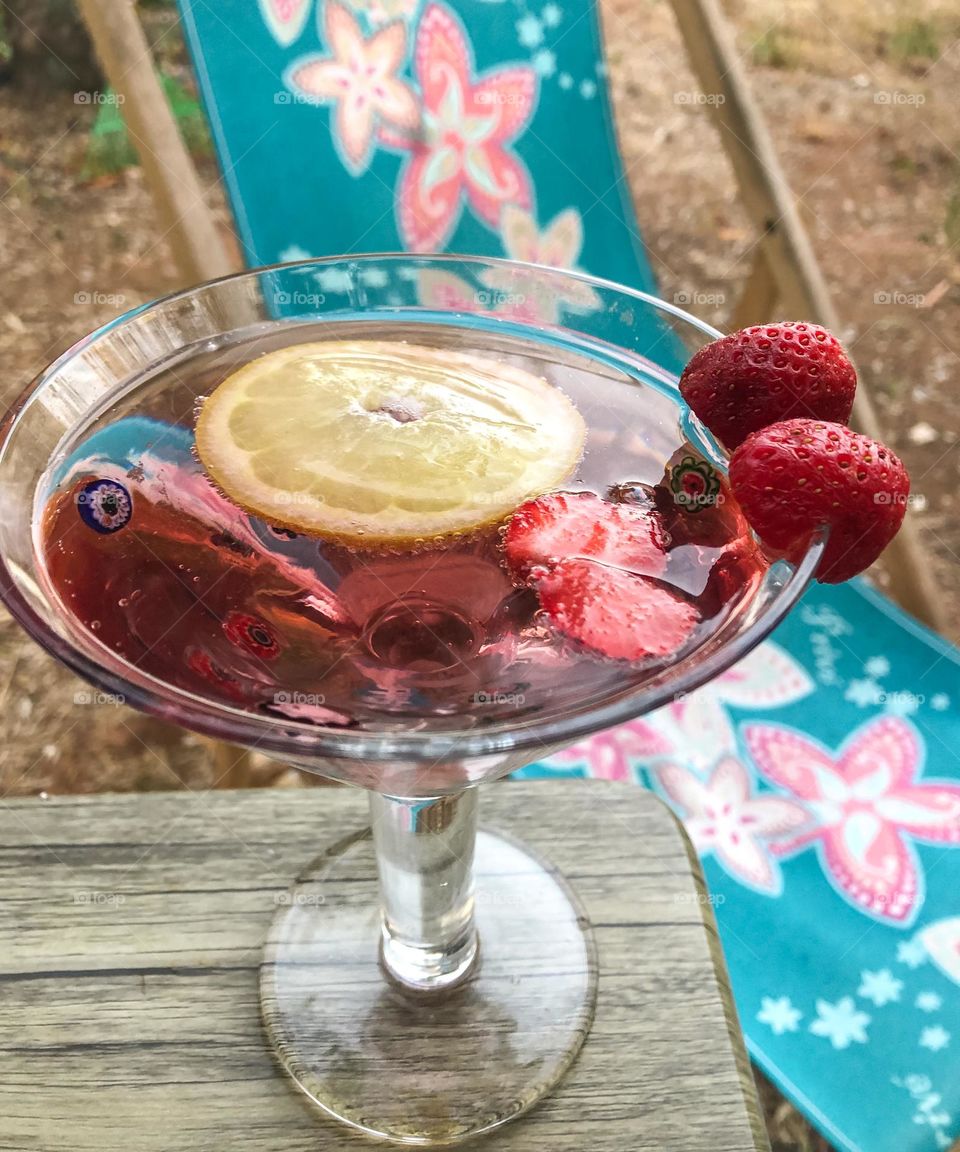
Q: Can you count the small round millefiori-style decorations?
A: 3